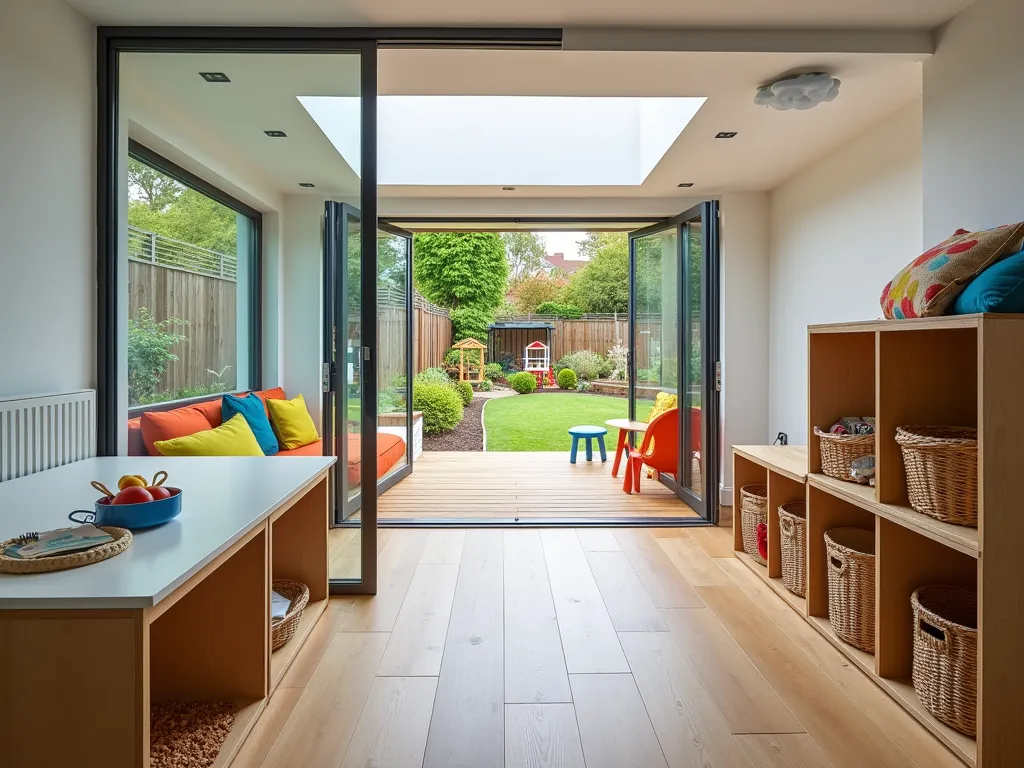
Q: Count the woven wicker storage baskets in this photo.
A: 7